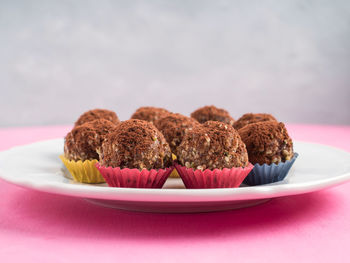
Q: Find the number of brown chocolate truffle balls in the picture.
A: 9